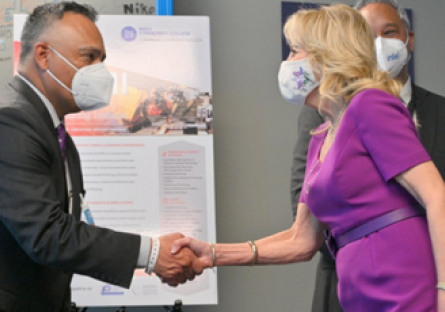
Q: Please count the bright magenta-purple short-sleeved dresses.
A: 1